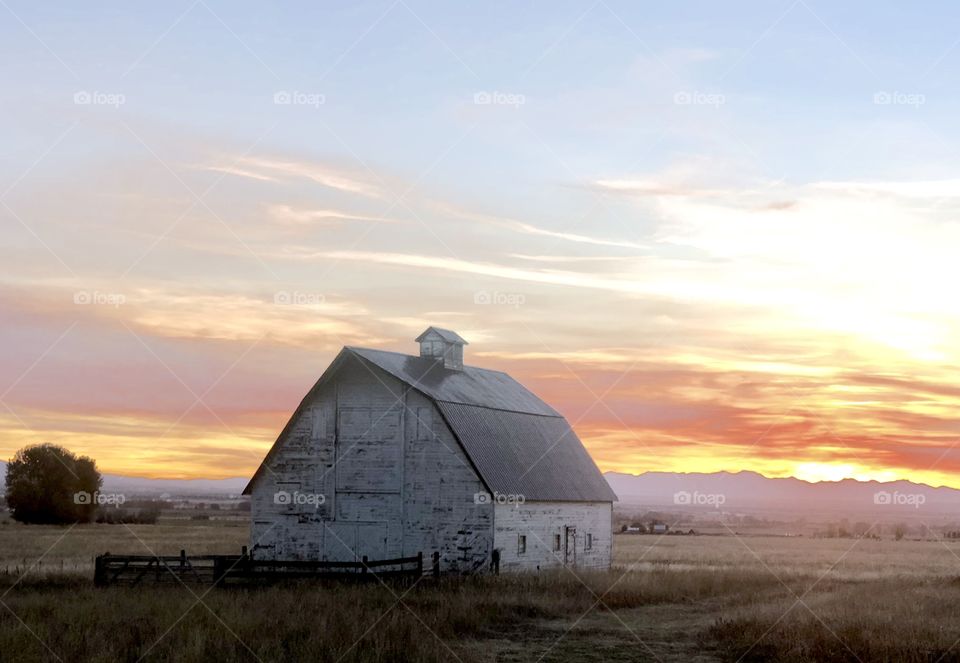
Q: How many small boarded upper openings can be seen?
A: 2